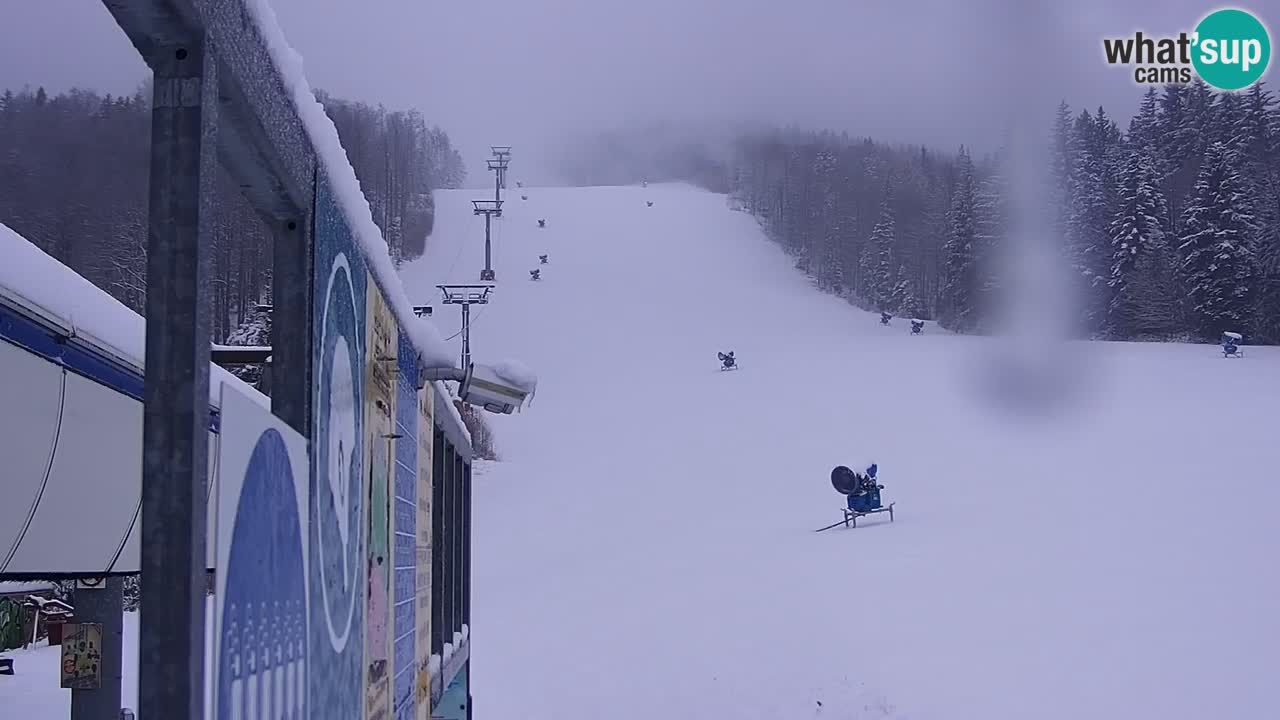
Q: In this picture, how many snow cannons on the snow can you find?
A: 12